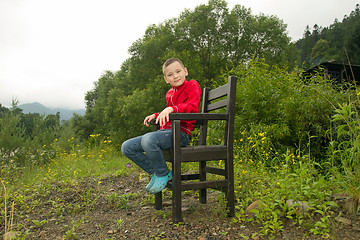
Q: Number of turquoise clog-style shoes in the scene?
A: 2